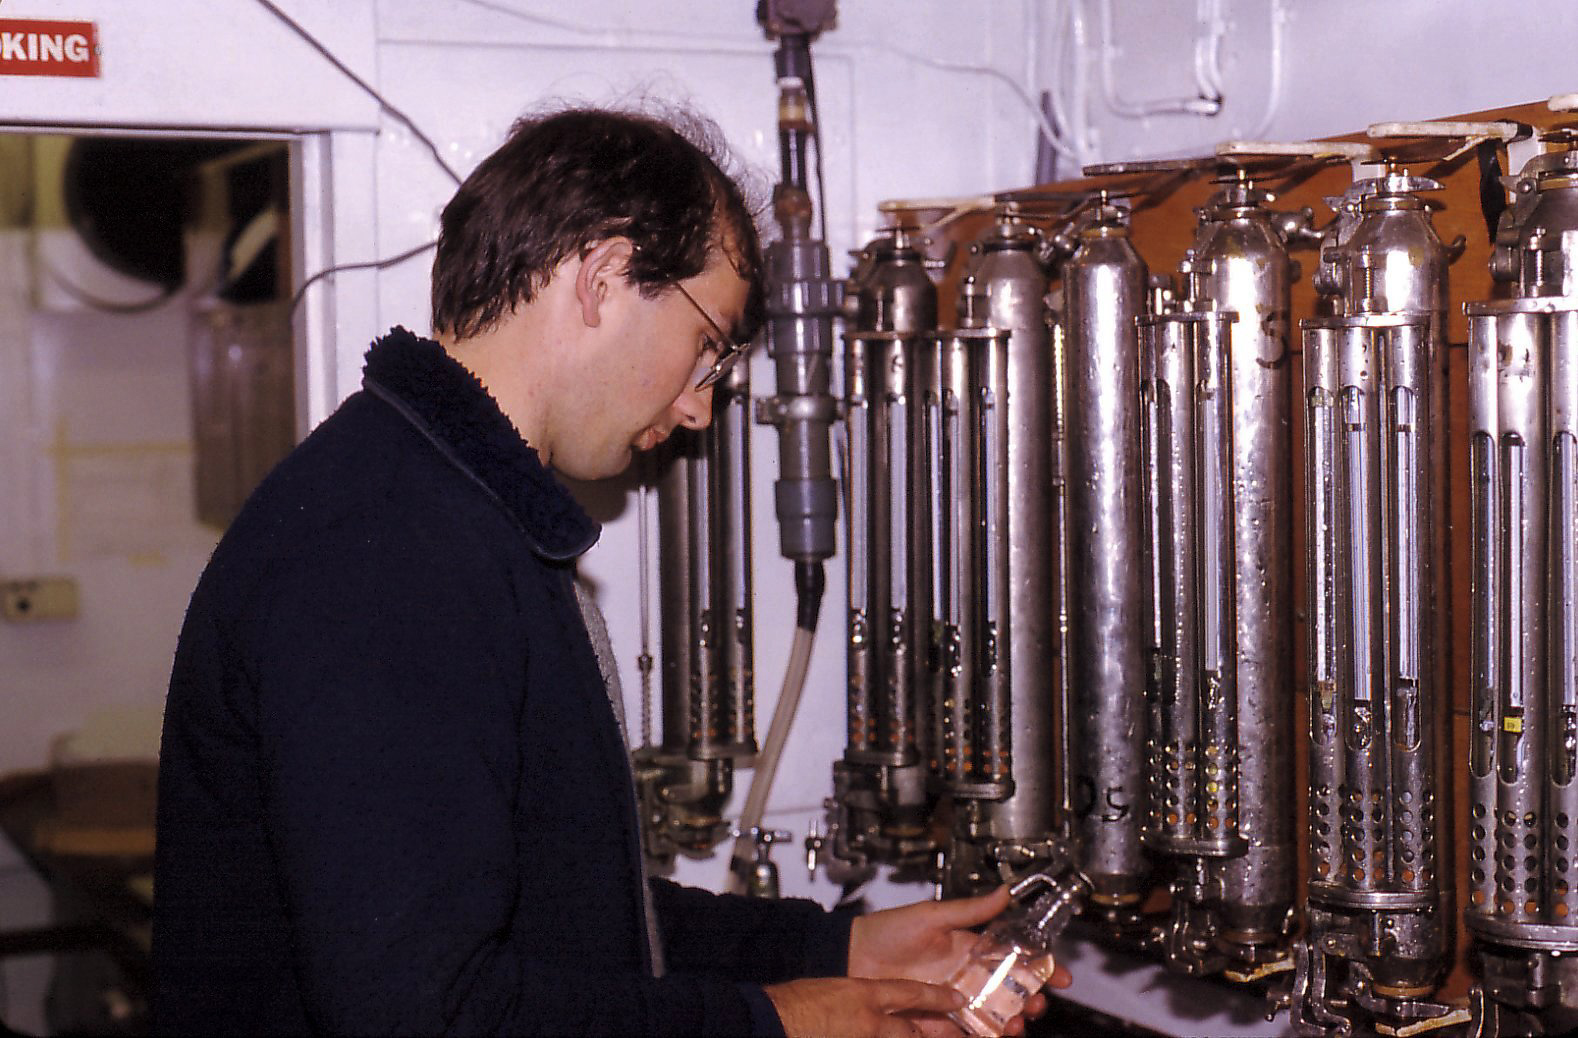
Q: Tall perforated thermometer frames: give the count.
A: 6